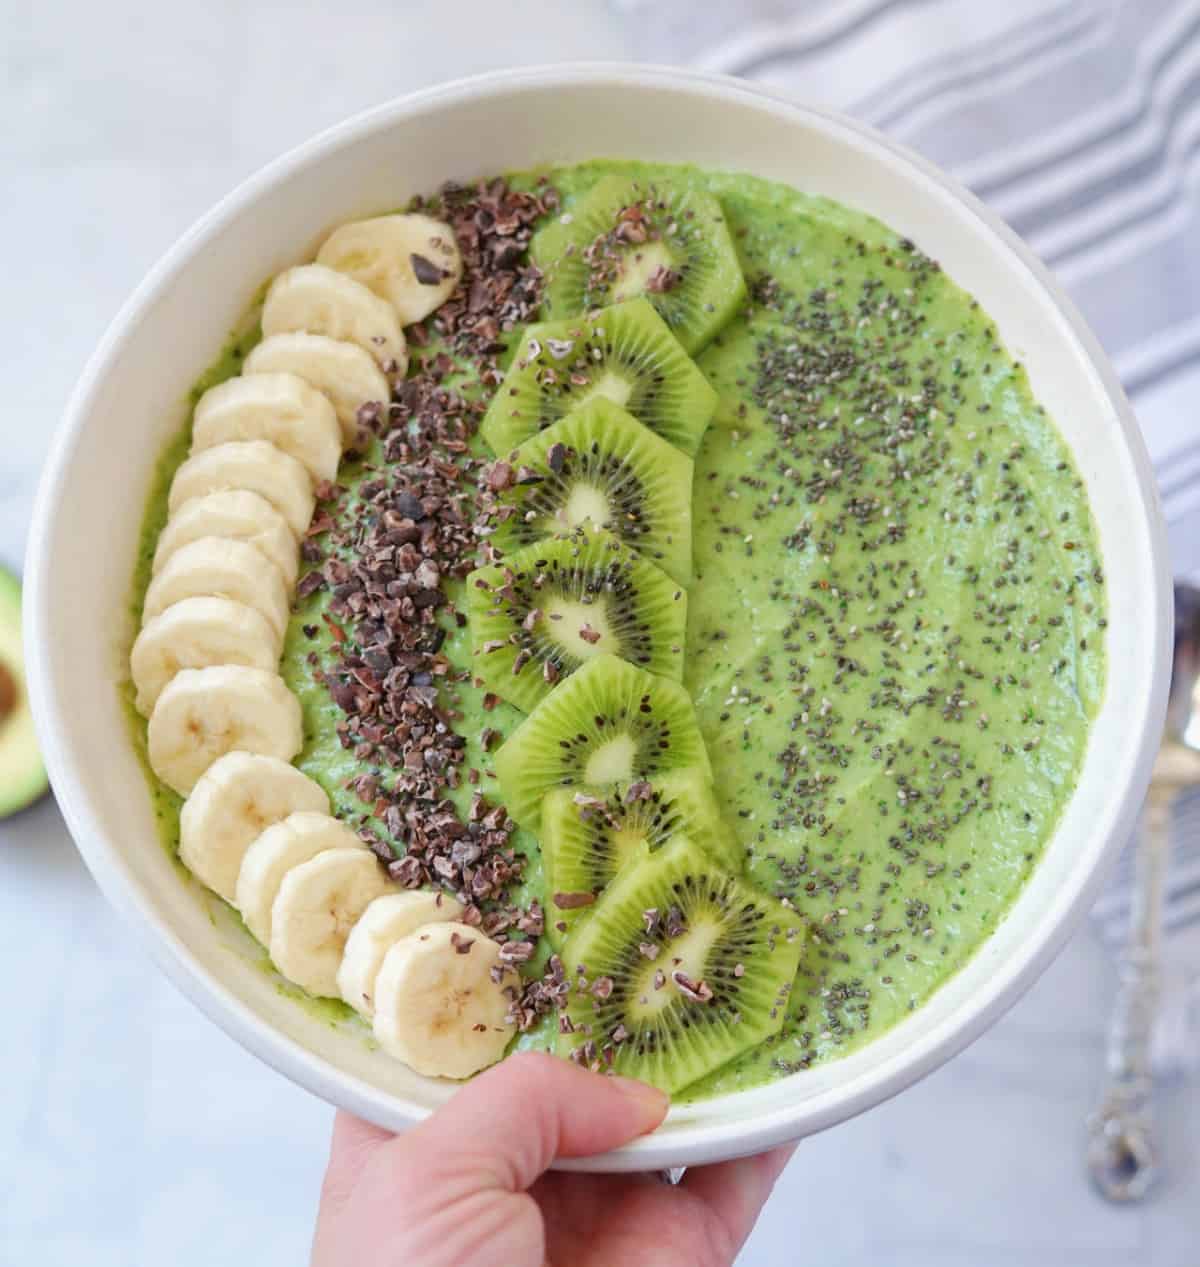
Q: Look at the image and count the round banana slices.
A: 14